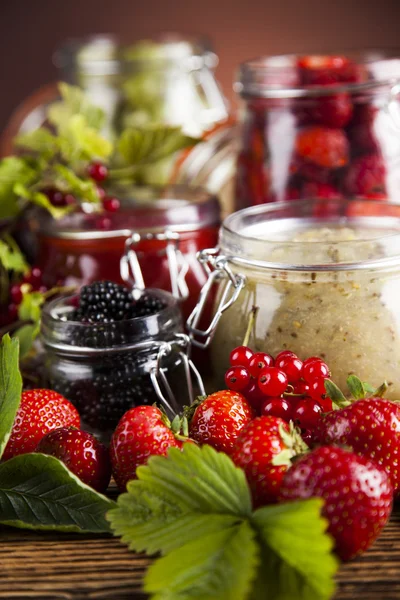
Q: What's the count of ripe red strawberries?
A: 7